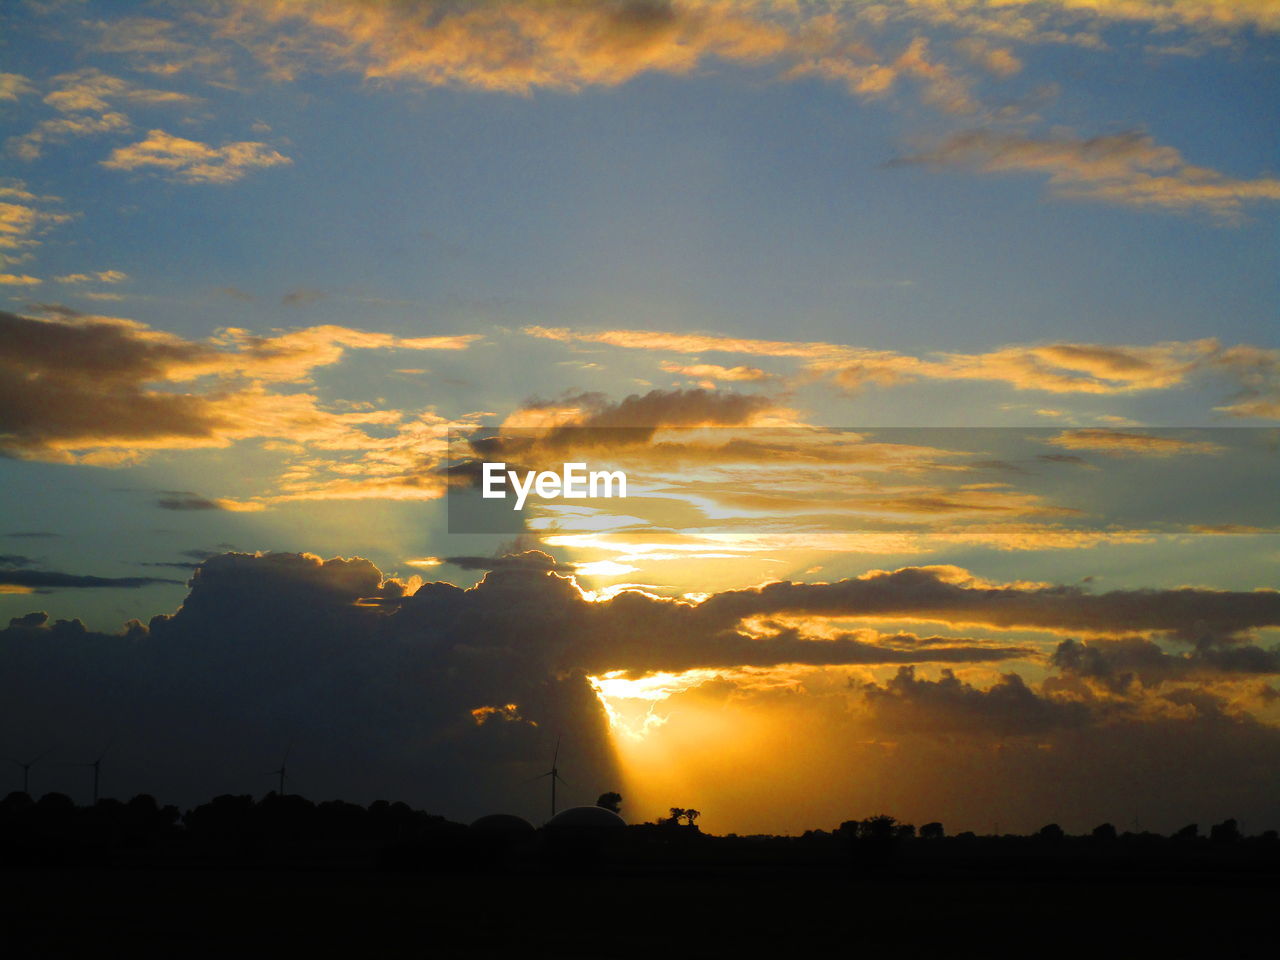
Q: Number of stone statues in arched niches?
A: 0